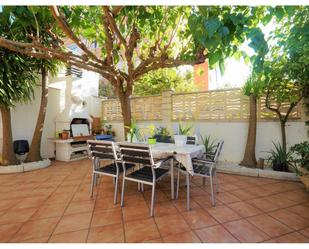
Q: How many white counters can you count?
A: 1